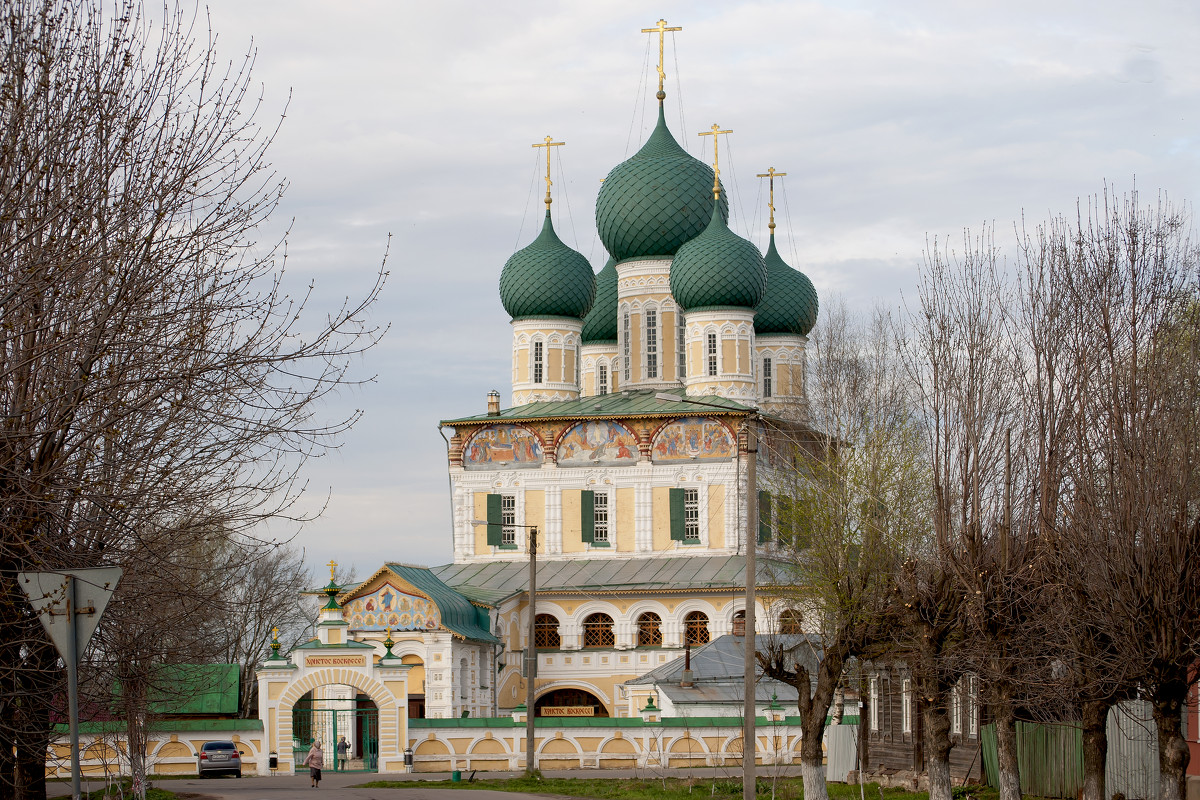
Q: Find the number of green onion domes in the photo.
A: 5